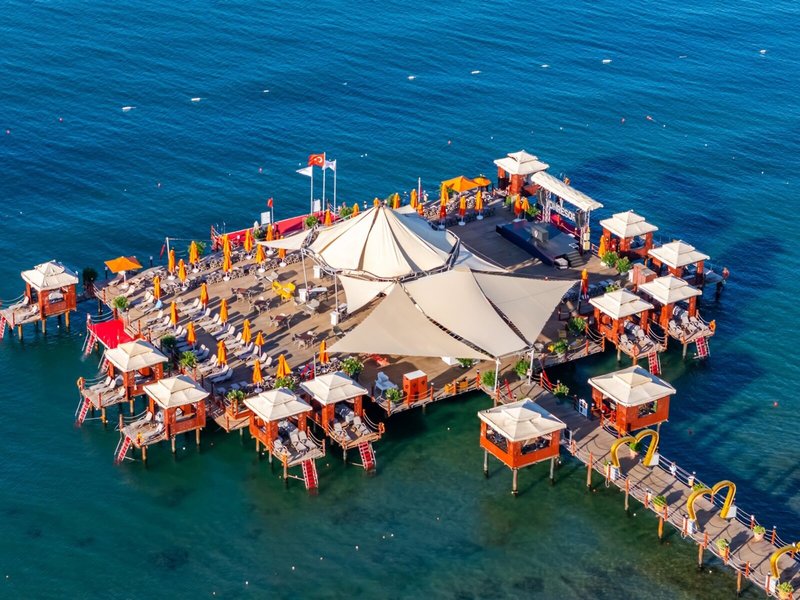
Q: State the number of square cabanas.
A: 12